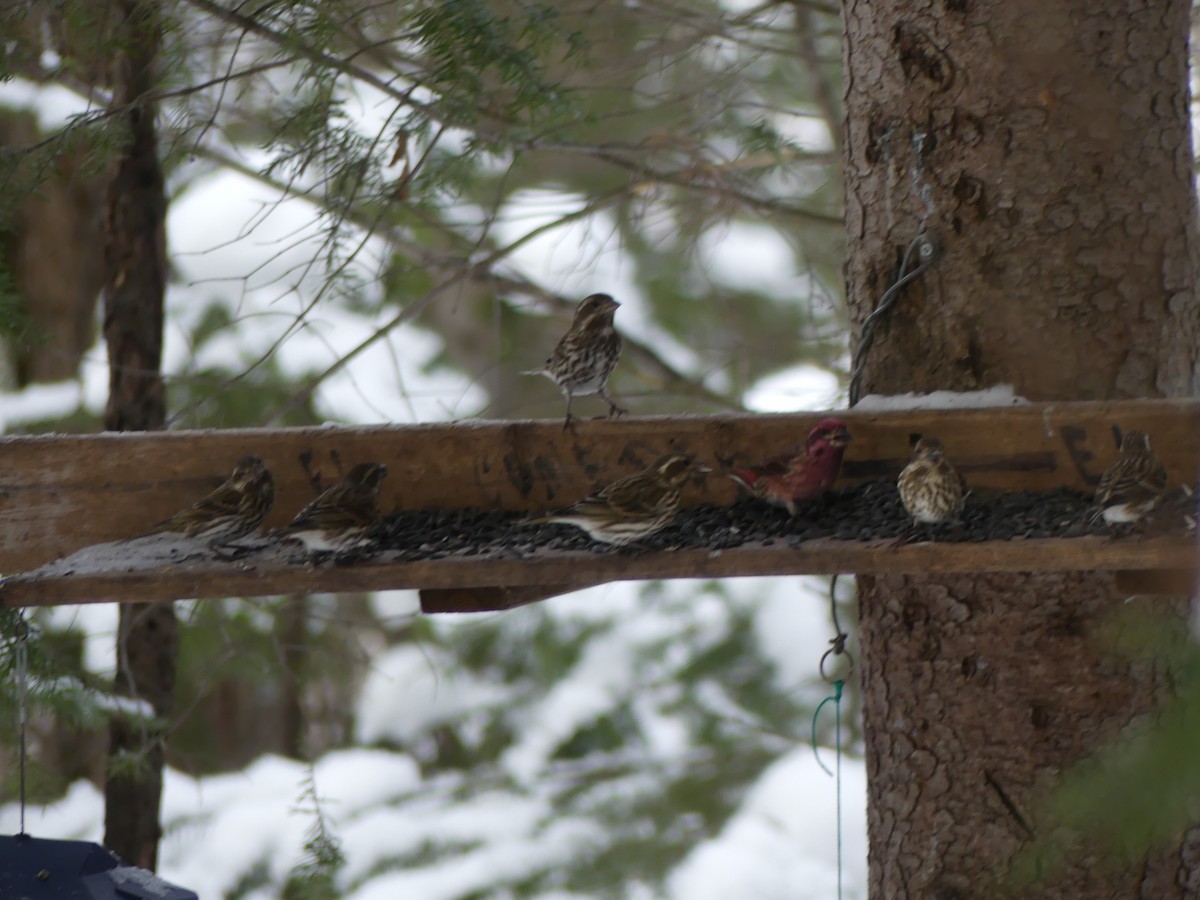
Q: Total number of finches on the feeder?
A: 7